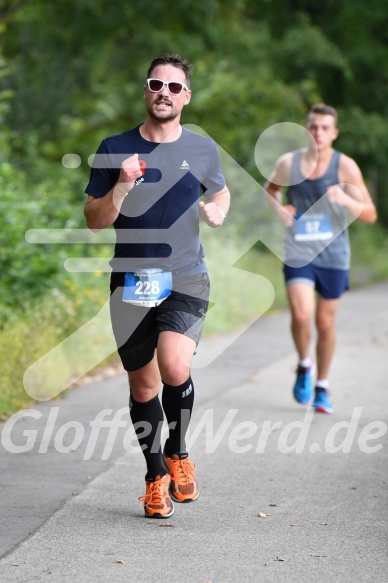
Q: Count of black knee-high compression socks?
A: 2